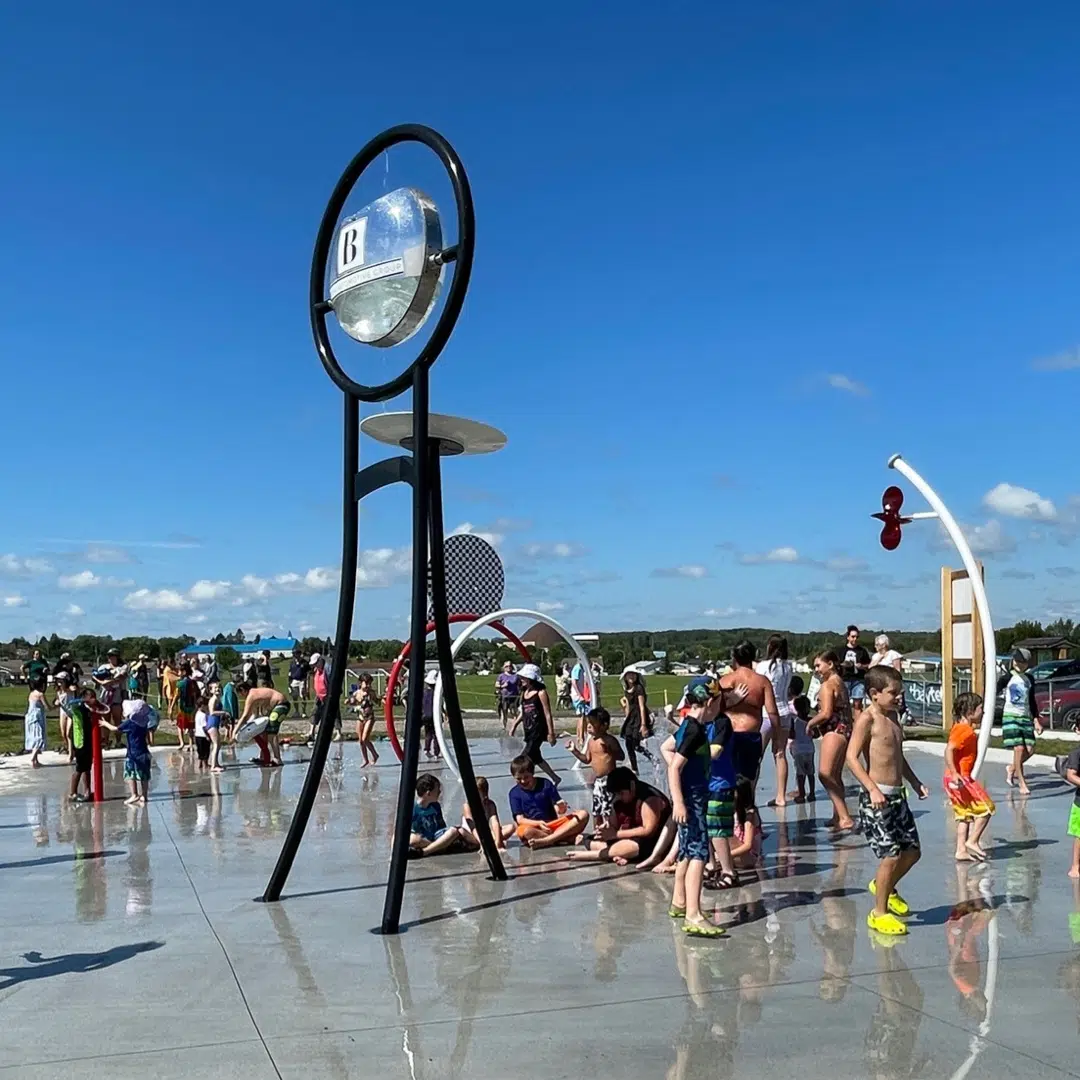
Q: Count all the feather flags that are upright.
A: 0